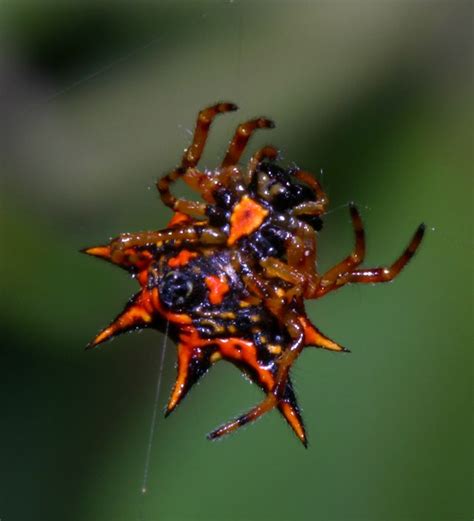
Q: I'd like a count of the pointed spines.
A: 5